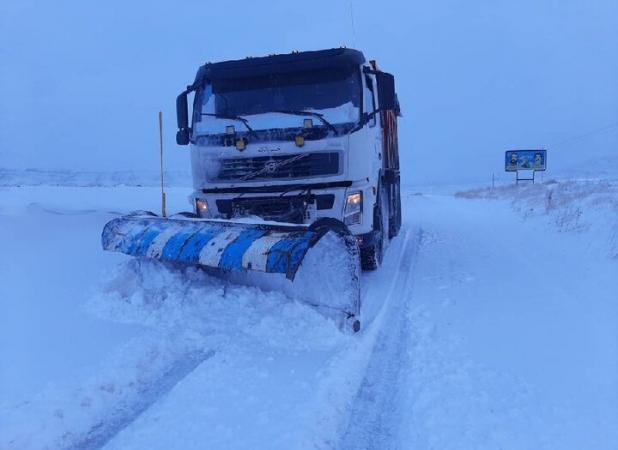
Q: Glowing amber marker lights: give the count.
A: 2